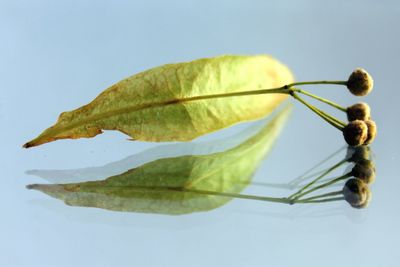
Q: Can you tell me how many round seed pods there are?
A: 4